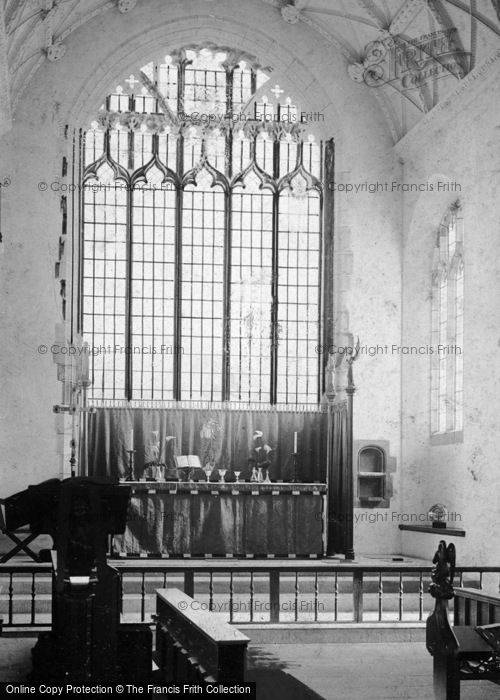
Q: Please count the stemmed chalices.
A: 3